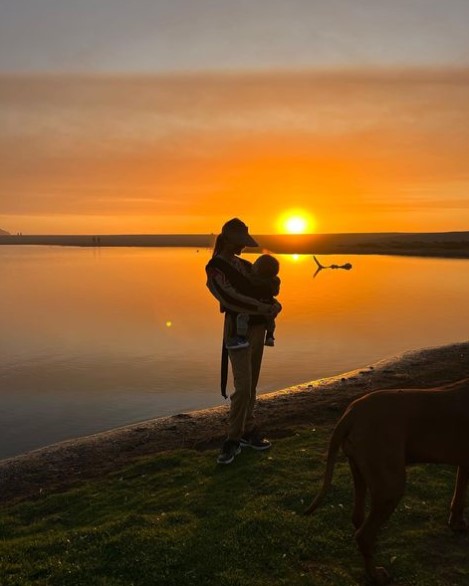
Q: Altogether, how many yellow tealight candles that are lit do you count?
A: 0